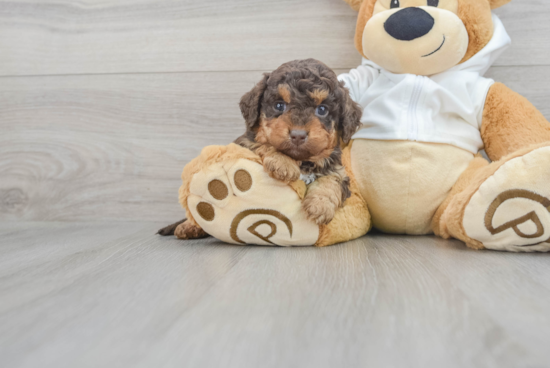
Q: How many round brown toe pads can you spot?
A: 3